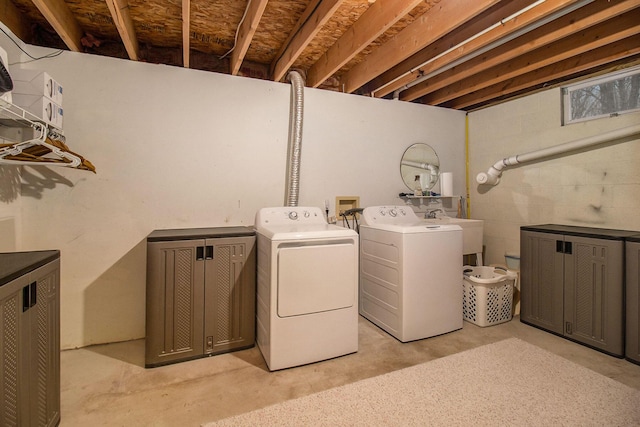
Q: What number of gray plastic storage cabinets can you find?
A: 4